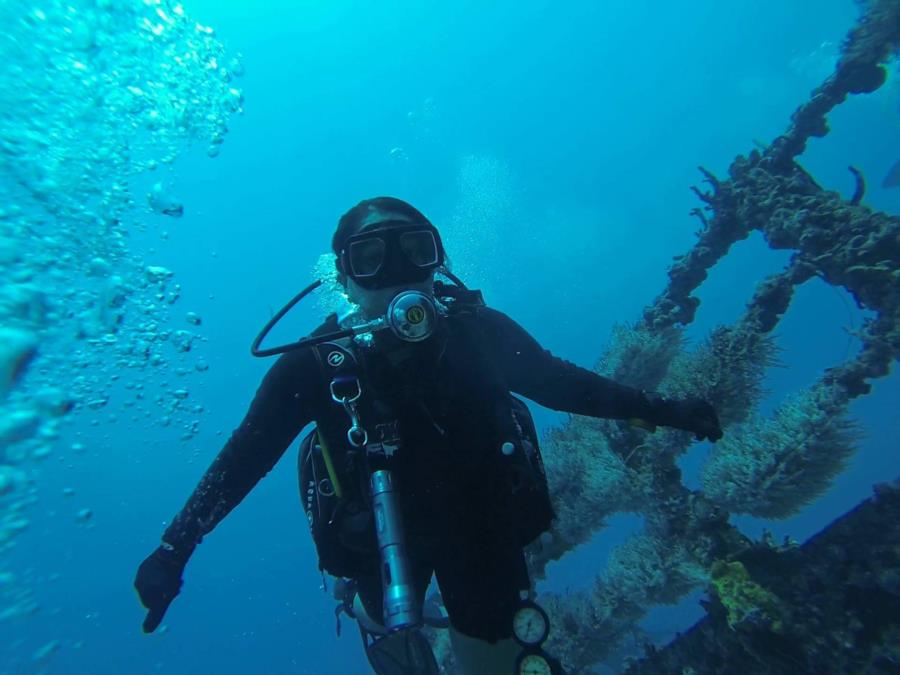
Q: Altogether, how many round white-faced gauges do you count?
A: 2